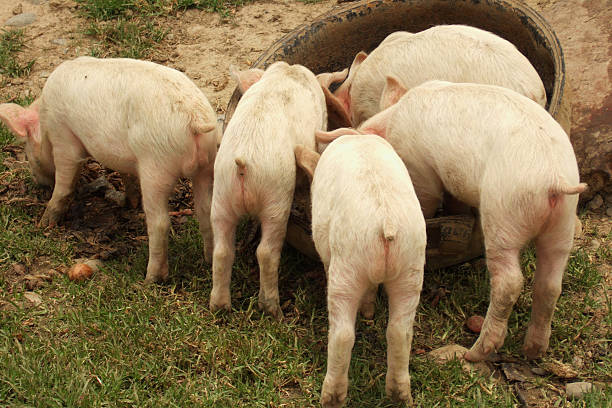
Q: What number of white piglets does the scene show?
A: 5